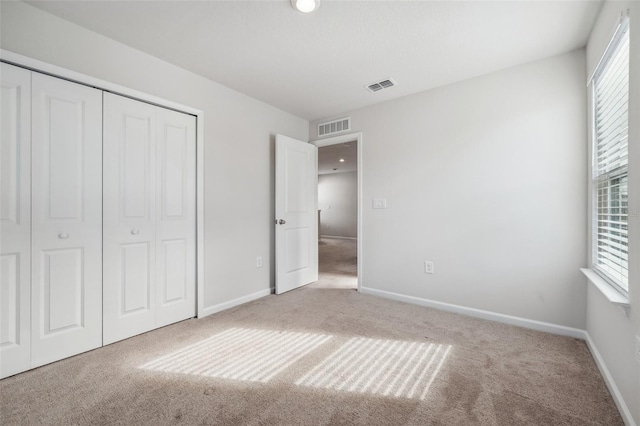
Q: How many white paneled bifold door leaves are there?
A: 4